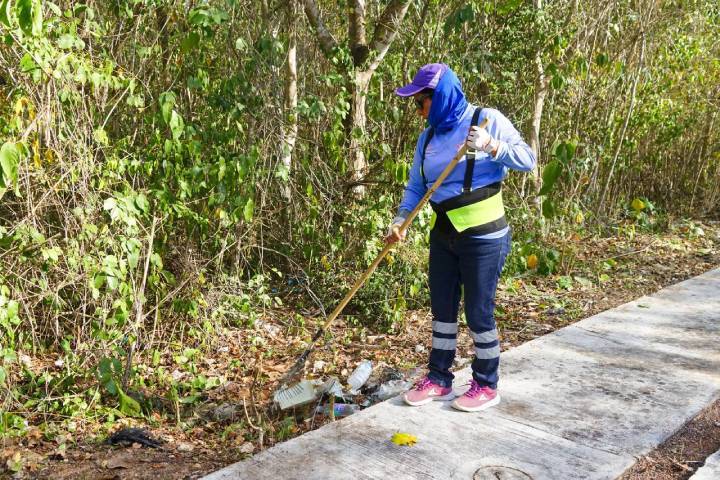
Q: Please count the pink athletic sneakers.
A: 2